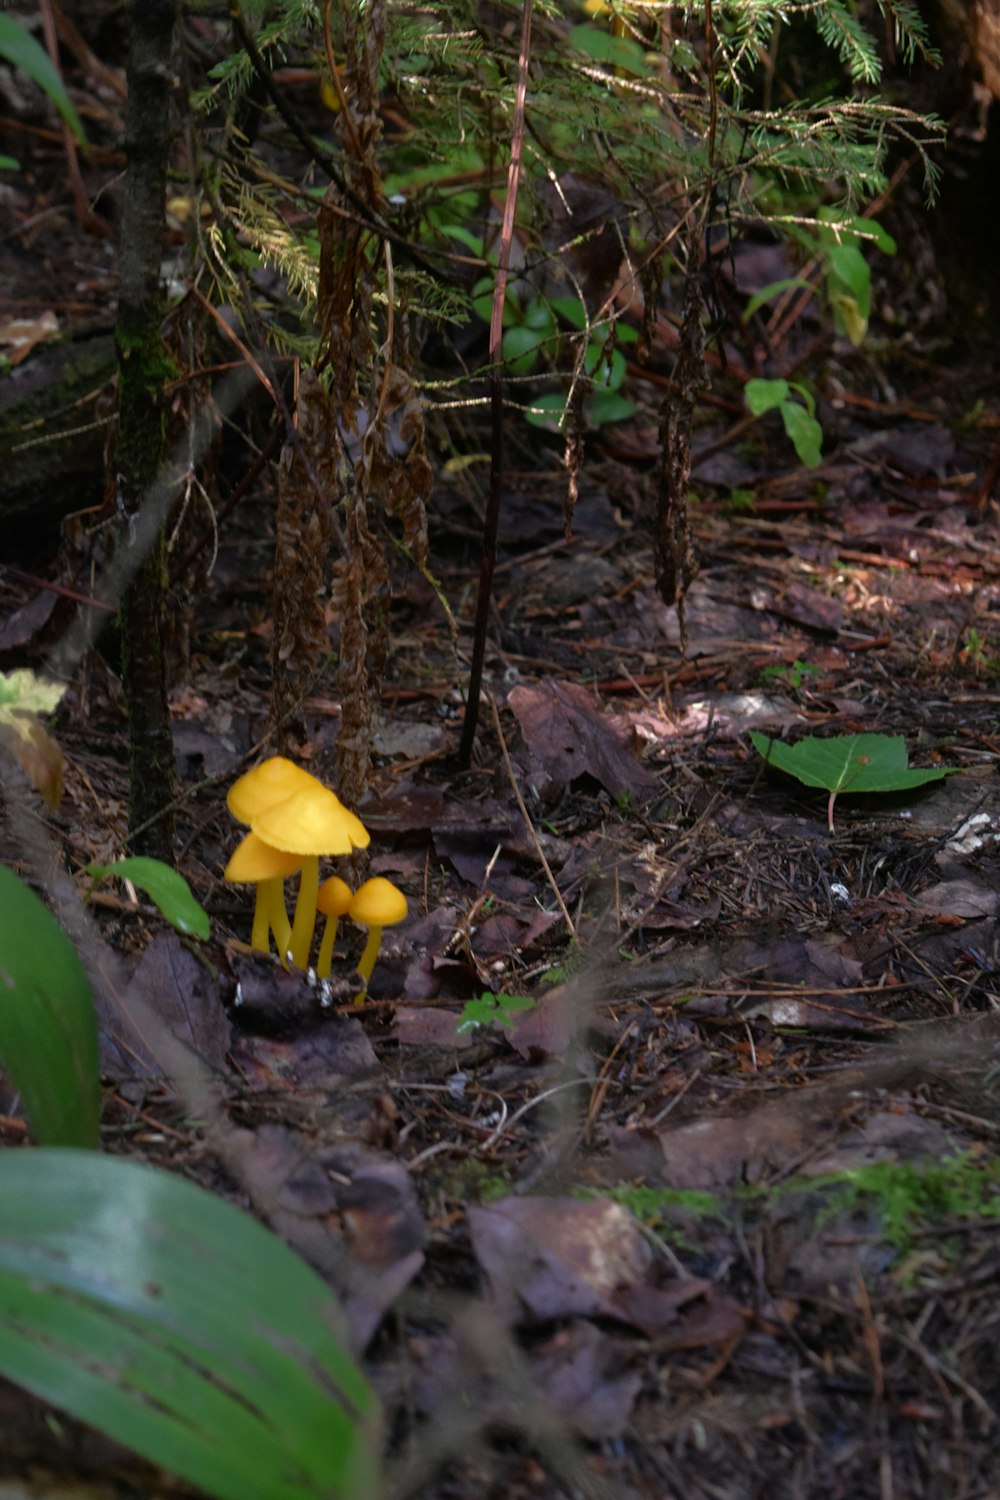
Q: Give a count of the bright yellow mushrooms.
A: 5